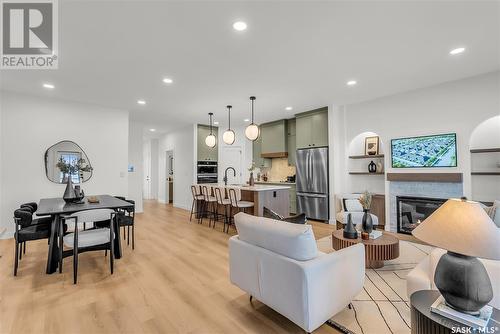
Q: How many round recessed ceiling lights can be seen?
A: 10